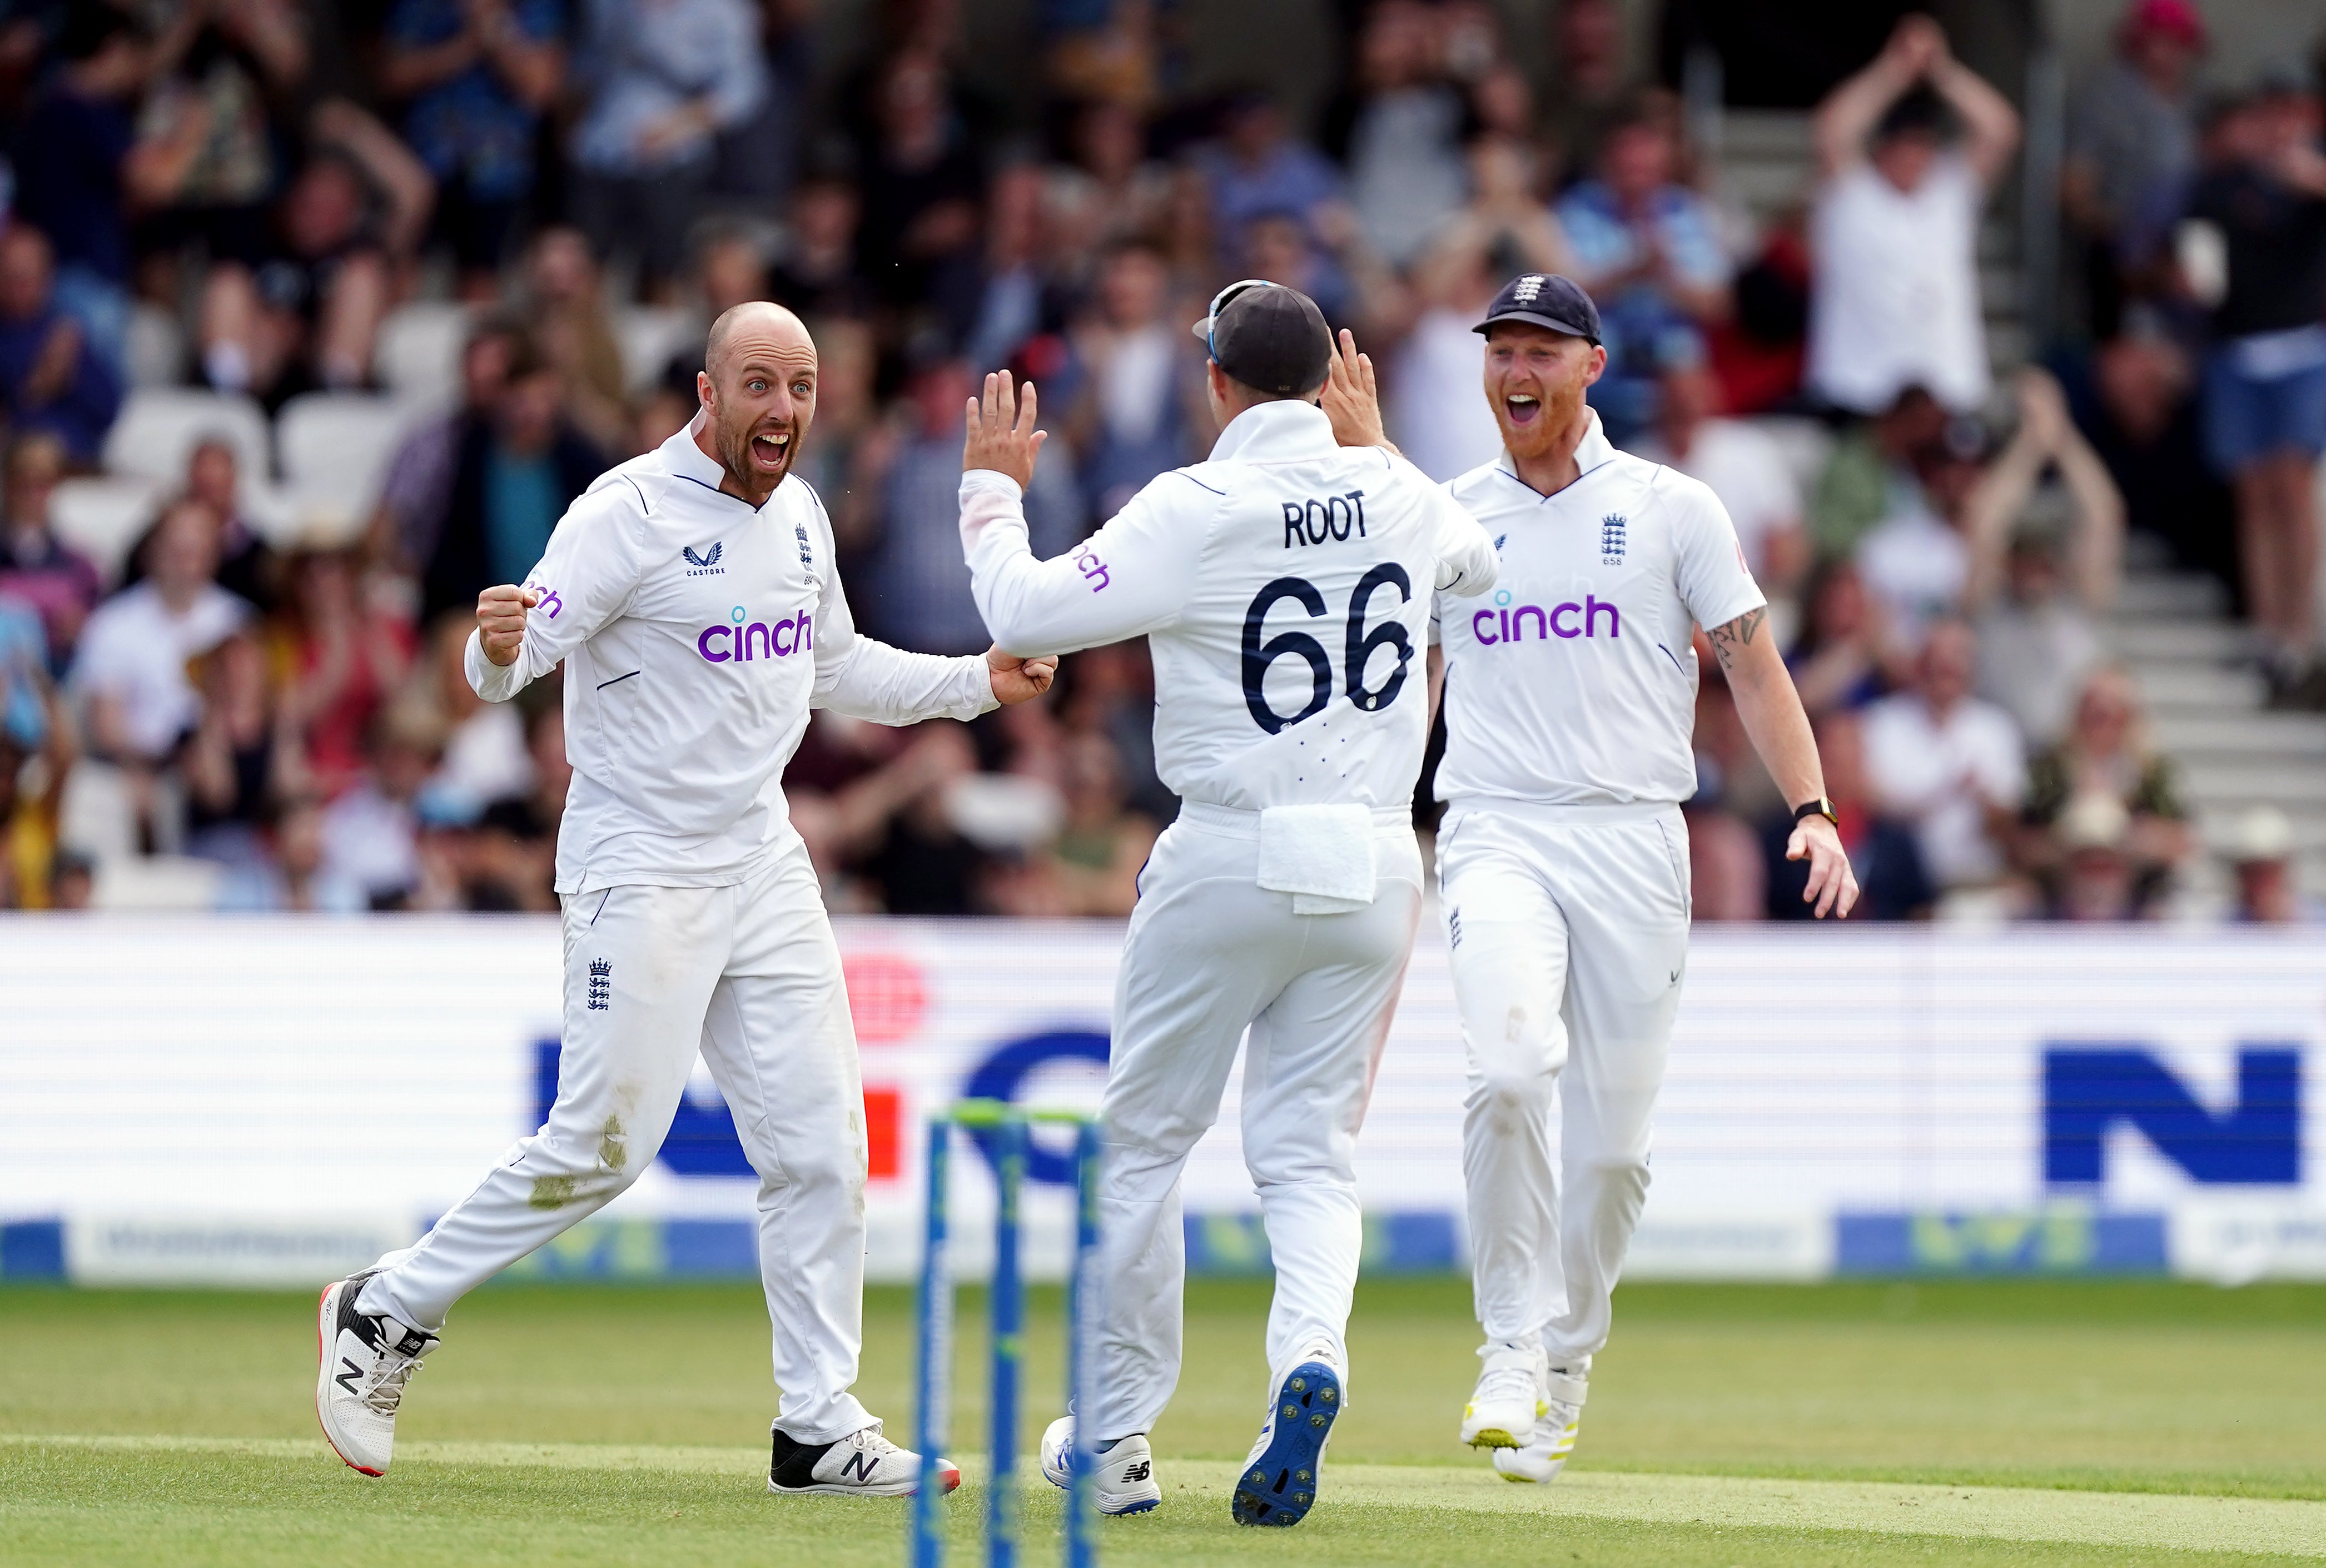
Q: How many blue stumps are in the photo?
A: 3